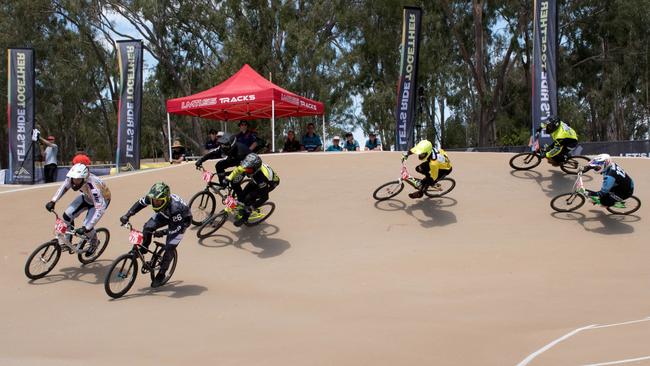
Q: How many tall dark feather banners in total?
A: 4